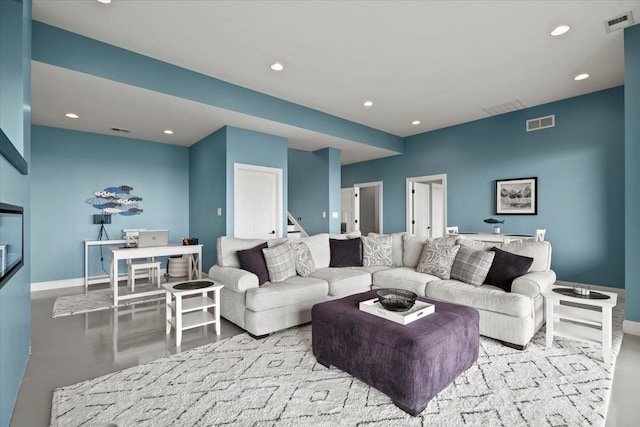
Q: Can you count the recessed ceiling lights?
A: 8